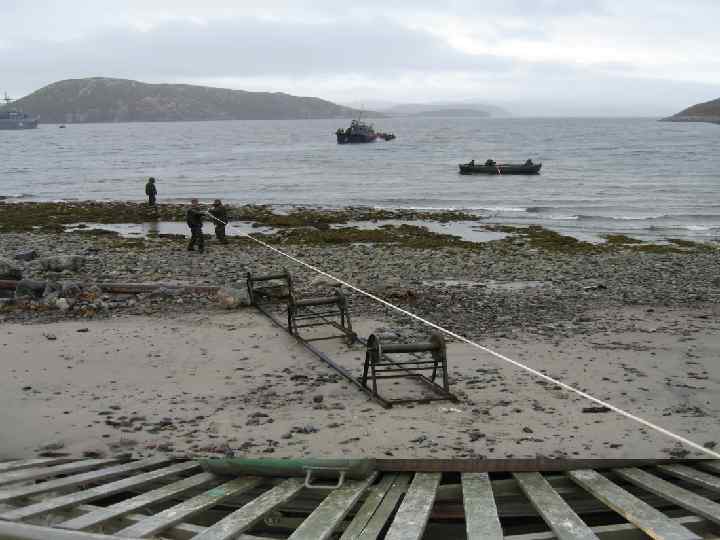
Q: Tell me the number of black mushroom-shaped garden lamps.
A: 0